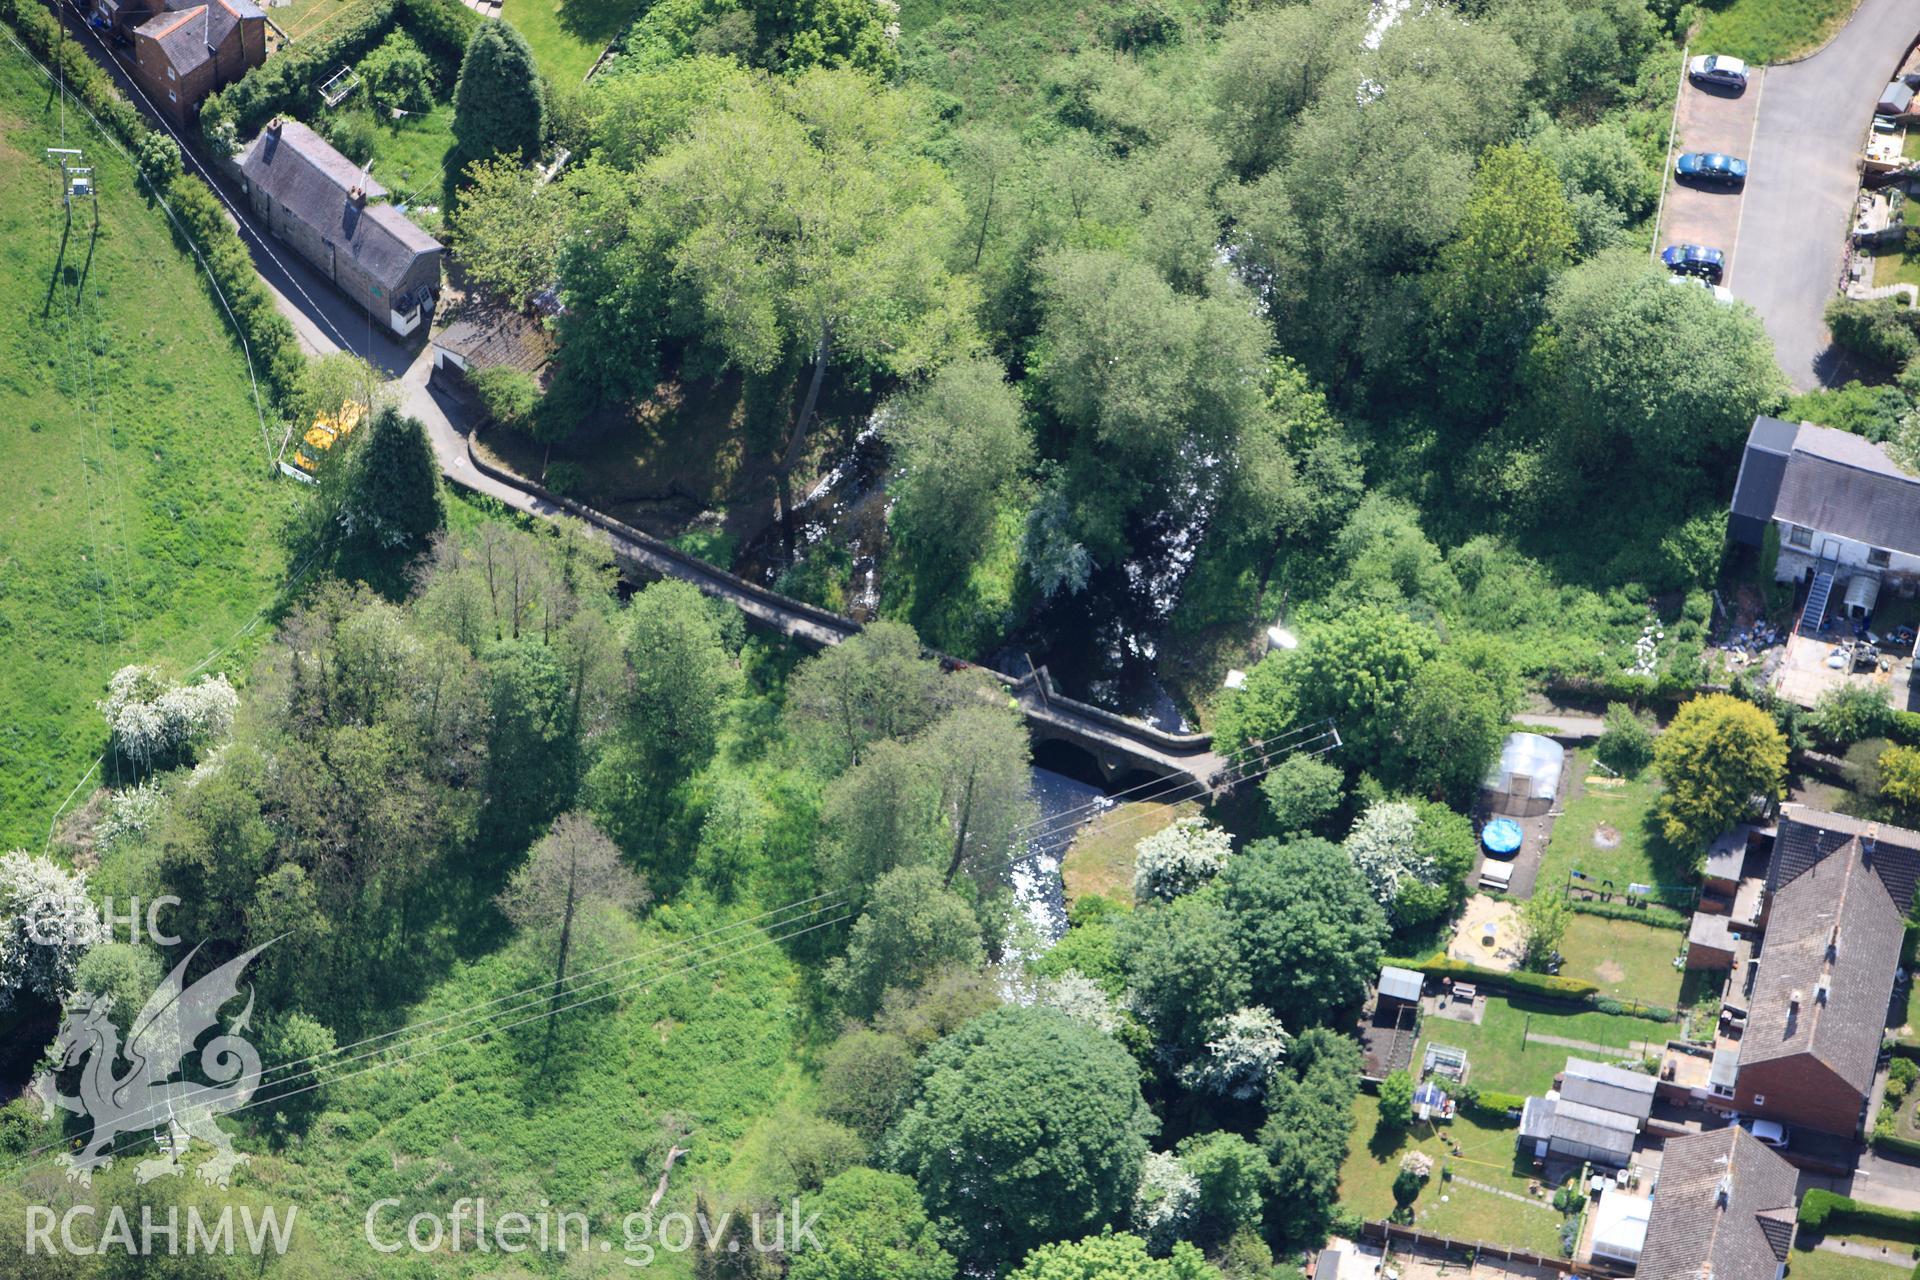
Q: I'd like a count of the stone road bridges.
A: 1